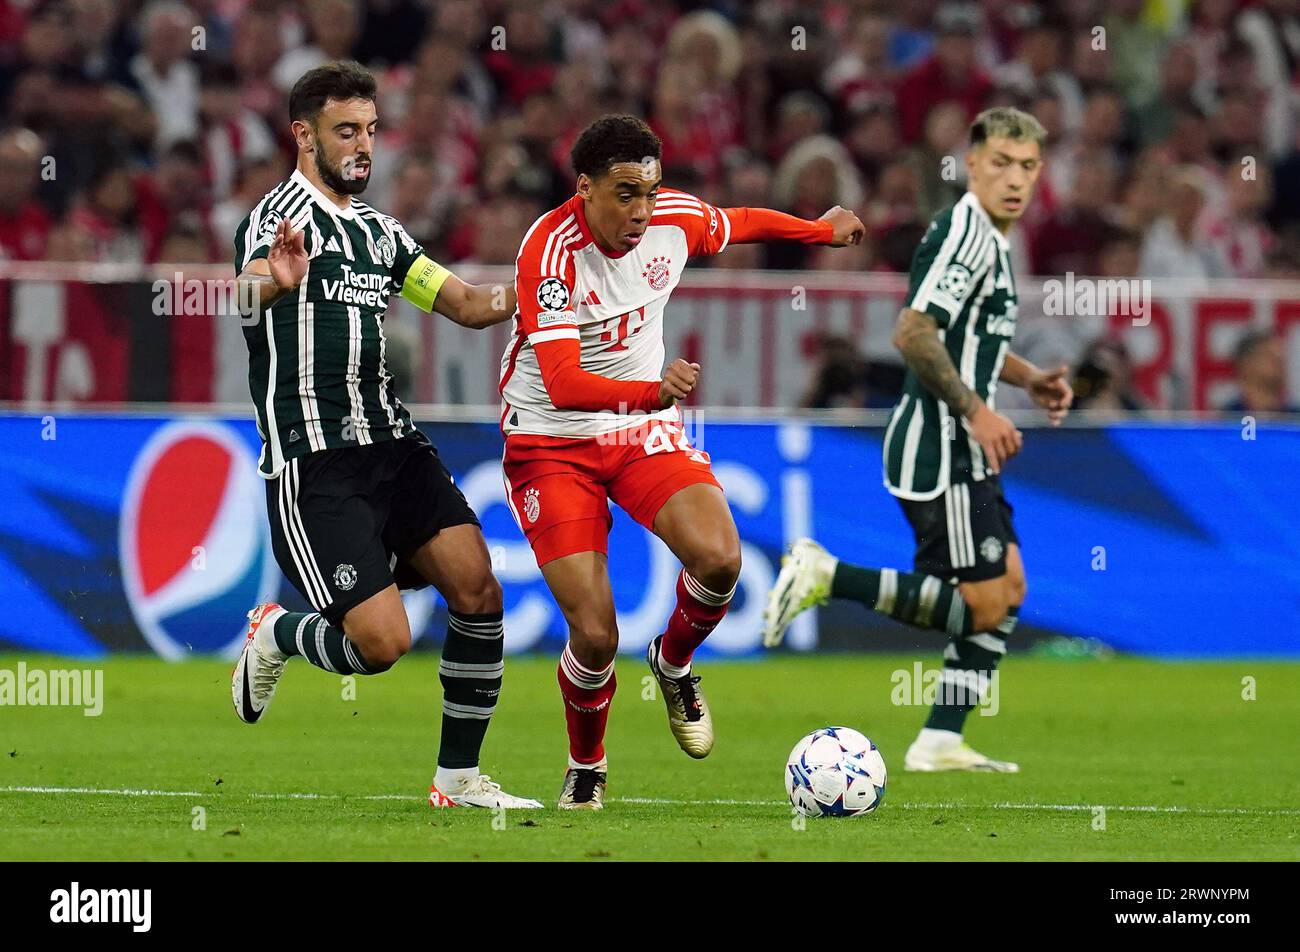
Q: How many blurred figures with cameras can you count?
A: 2